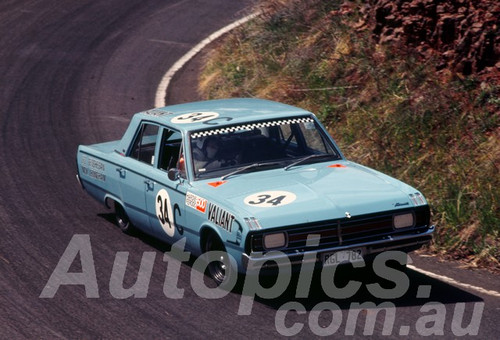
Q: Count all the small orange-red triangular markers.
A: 2